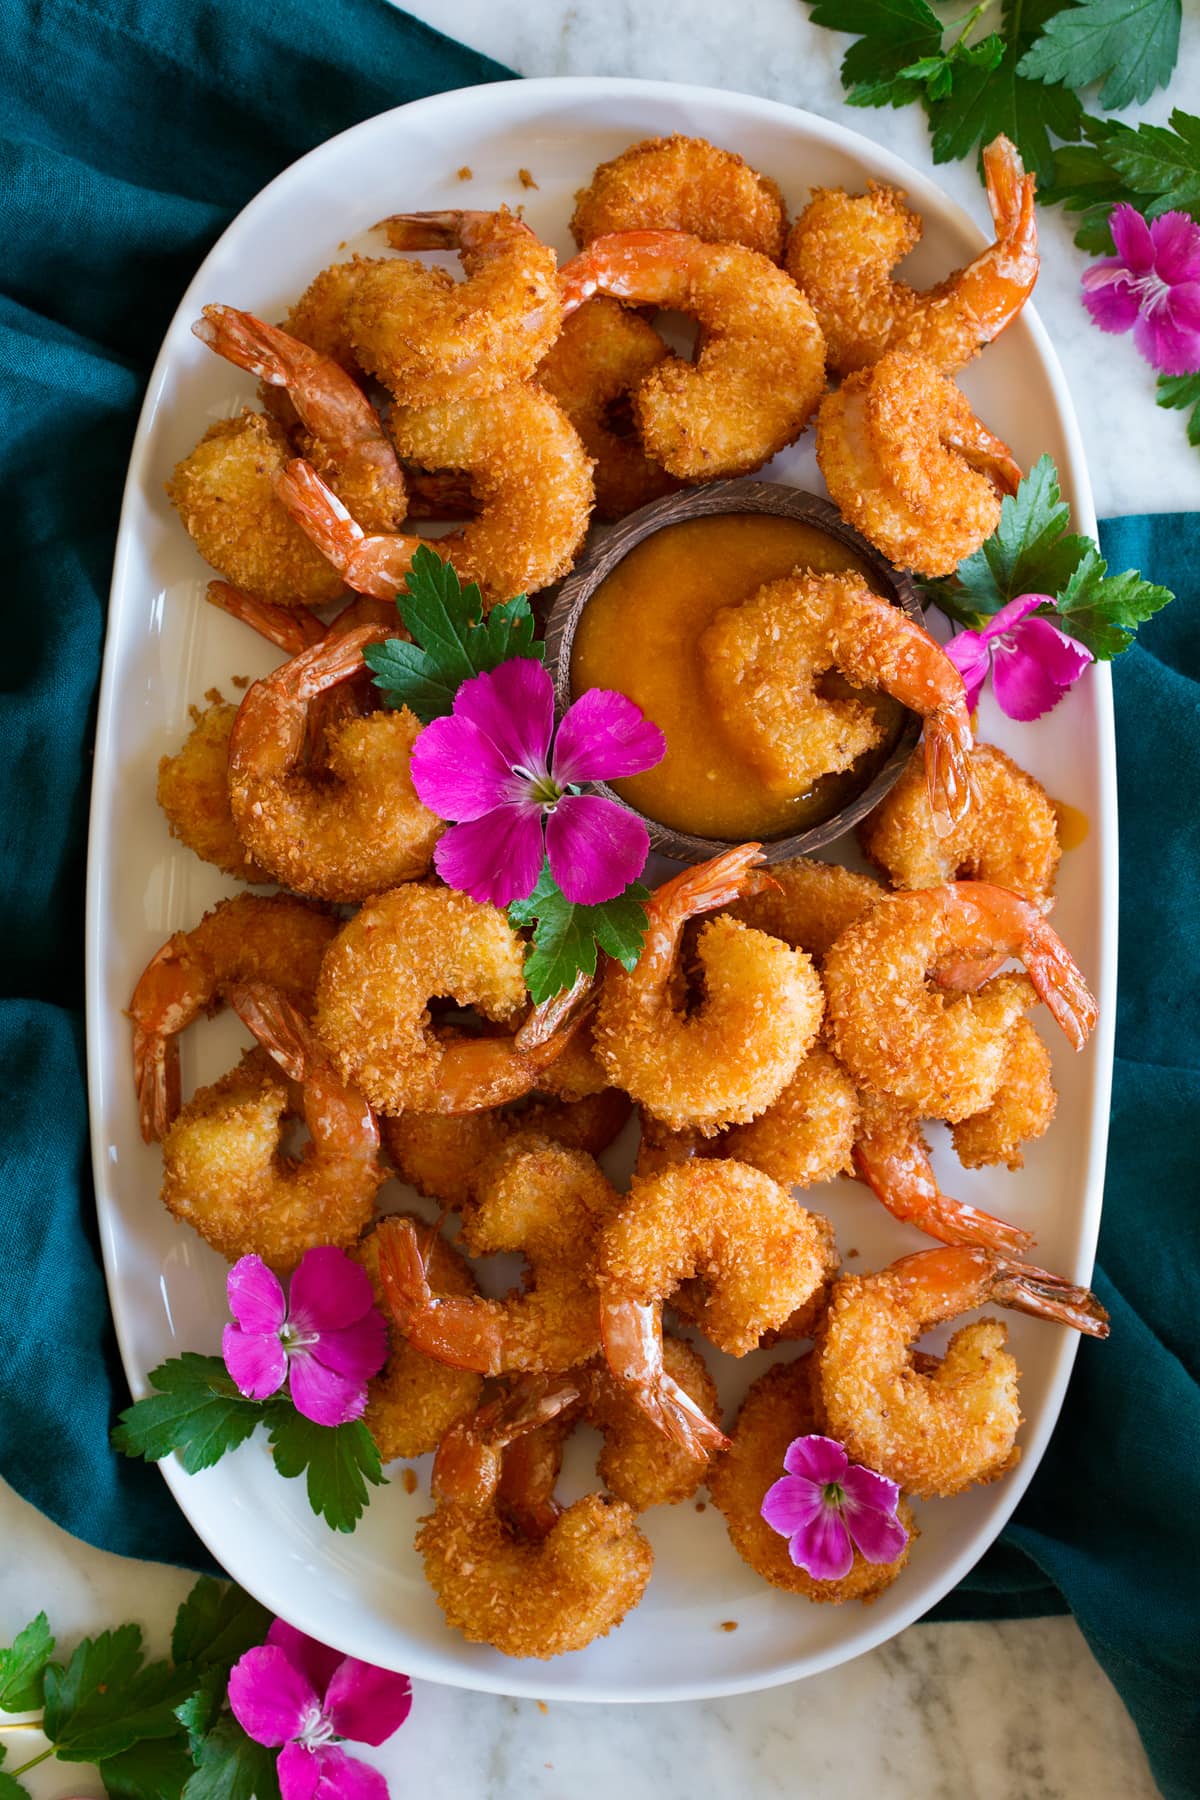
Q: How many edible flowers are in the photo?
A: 6